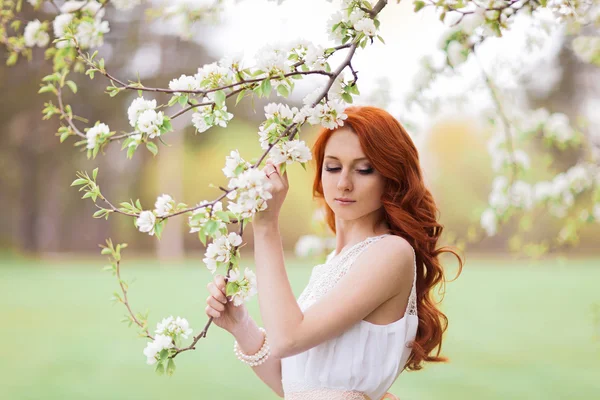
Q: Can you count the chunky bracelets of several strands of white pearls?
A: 1